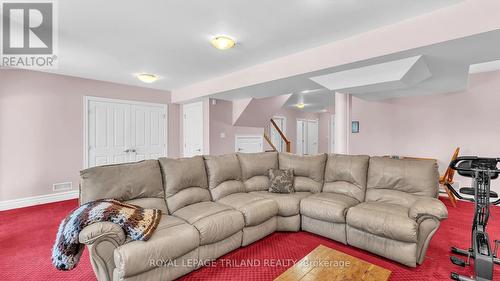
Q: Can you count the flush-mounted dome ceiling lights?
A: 3